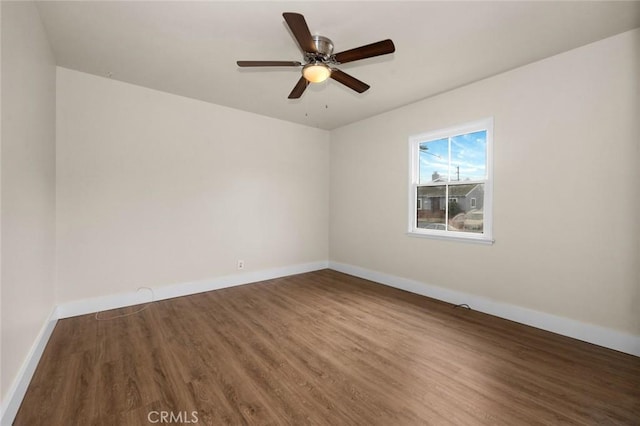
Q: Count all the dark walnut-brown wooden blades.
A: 5